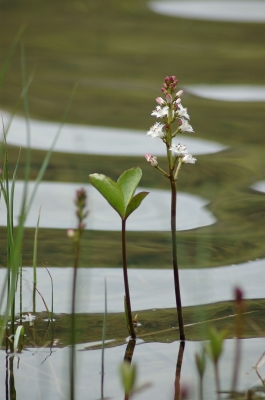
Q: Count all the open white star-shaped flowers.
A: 6